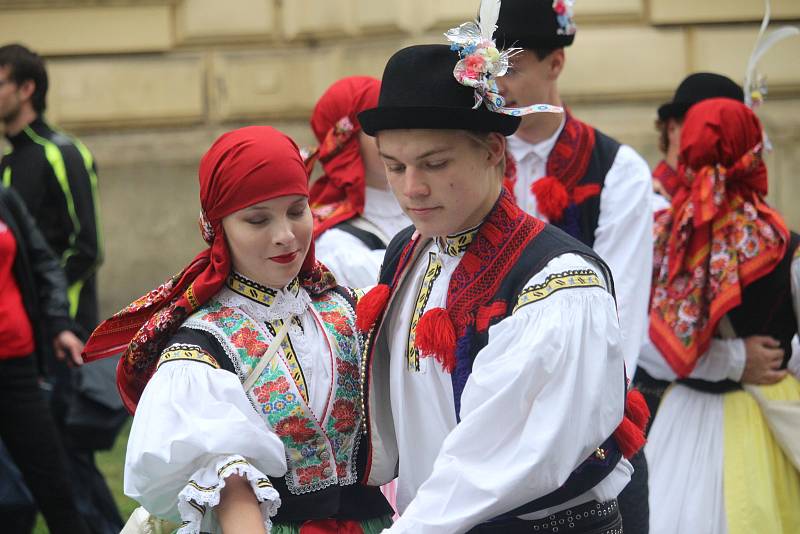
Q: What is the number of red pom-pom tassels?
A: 5